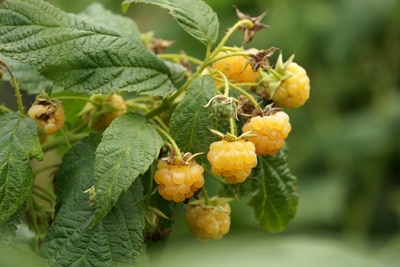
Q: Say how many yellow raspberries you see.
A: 8